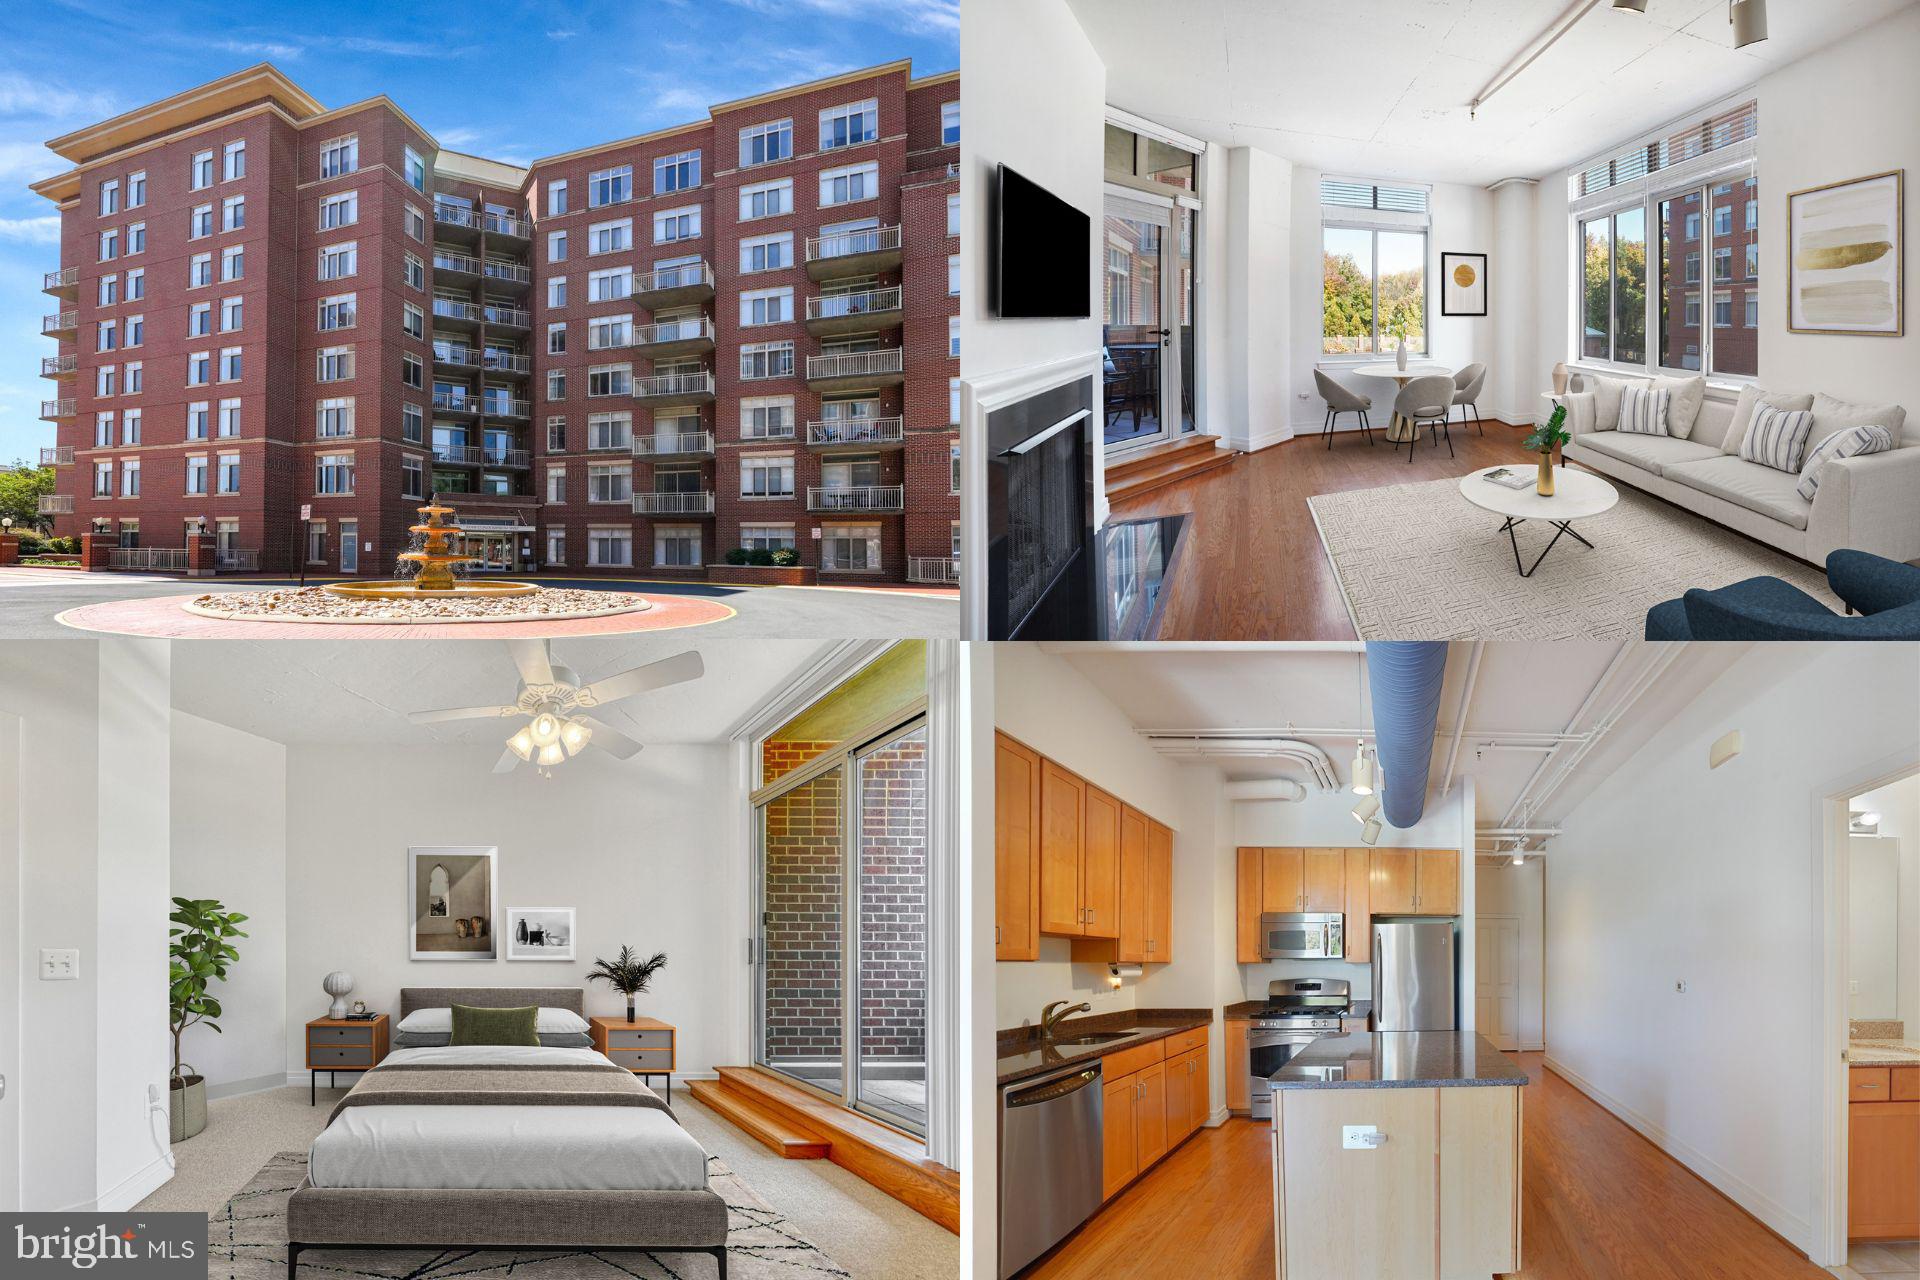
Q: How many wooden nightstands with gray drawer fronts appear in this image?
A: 2